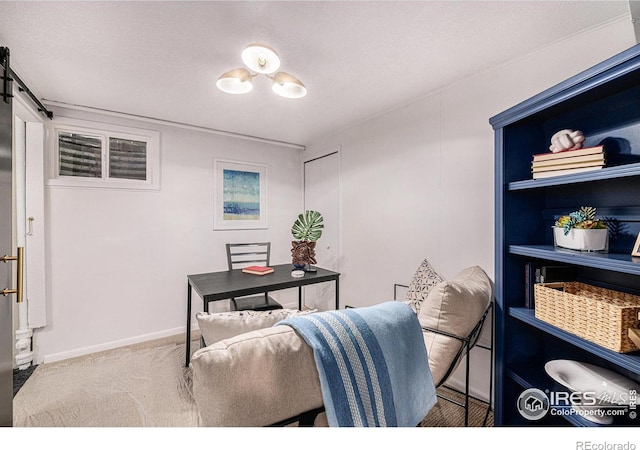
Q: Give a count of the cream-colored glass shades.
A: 3